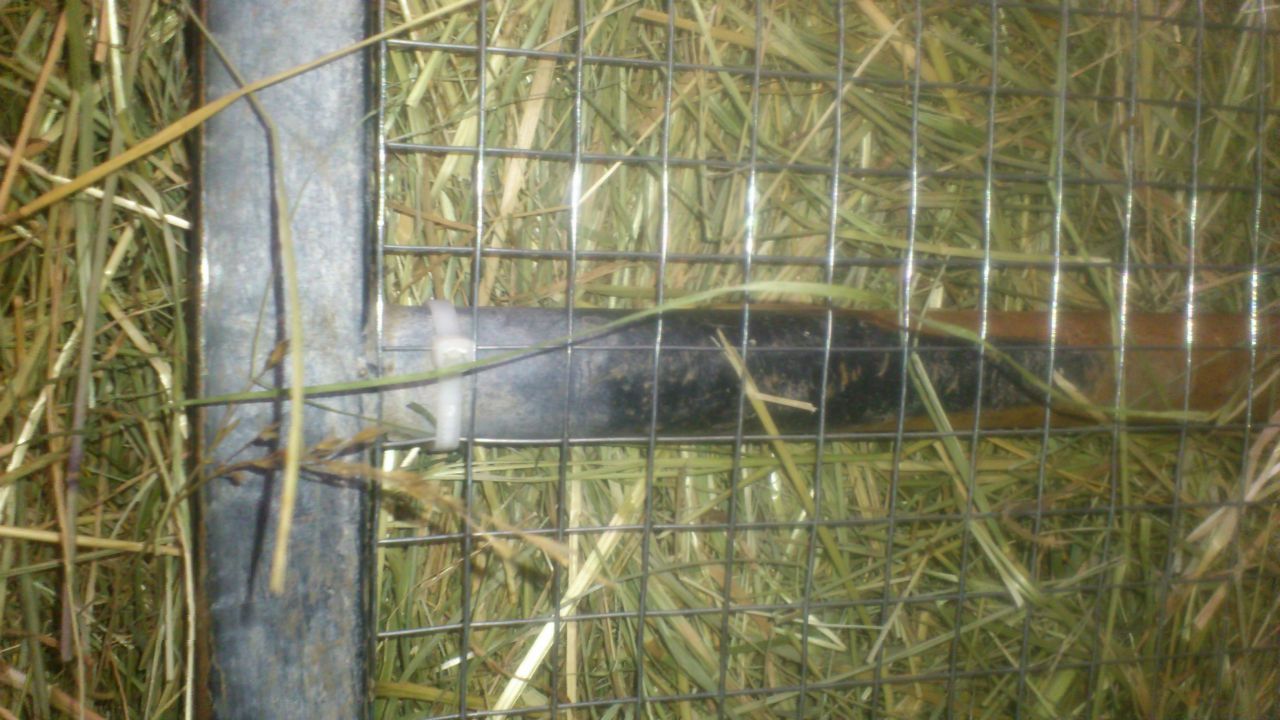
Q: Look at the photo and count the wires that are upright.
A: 12